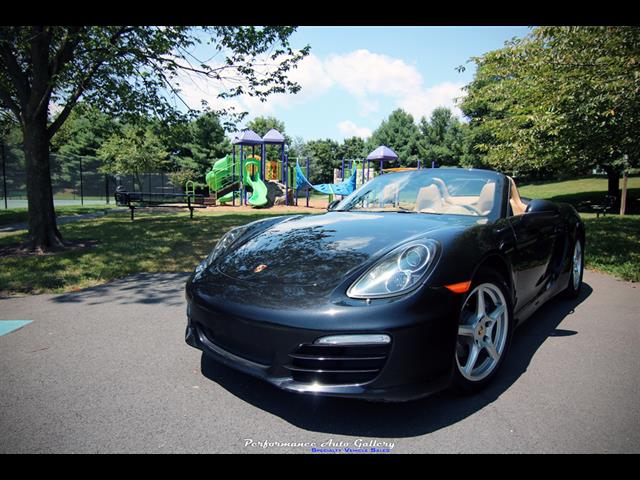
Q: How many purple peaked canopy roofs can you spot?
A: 3